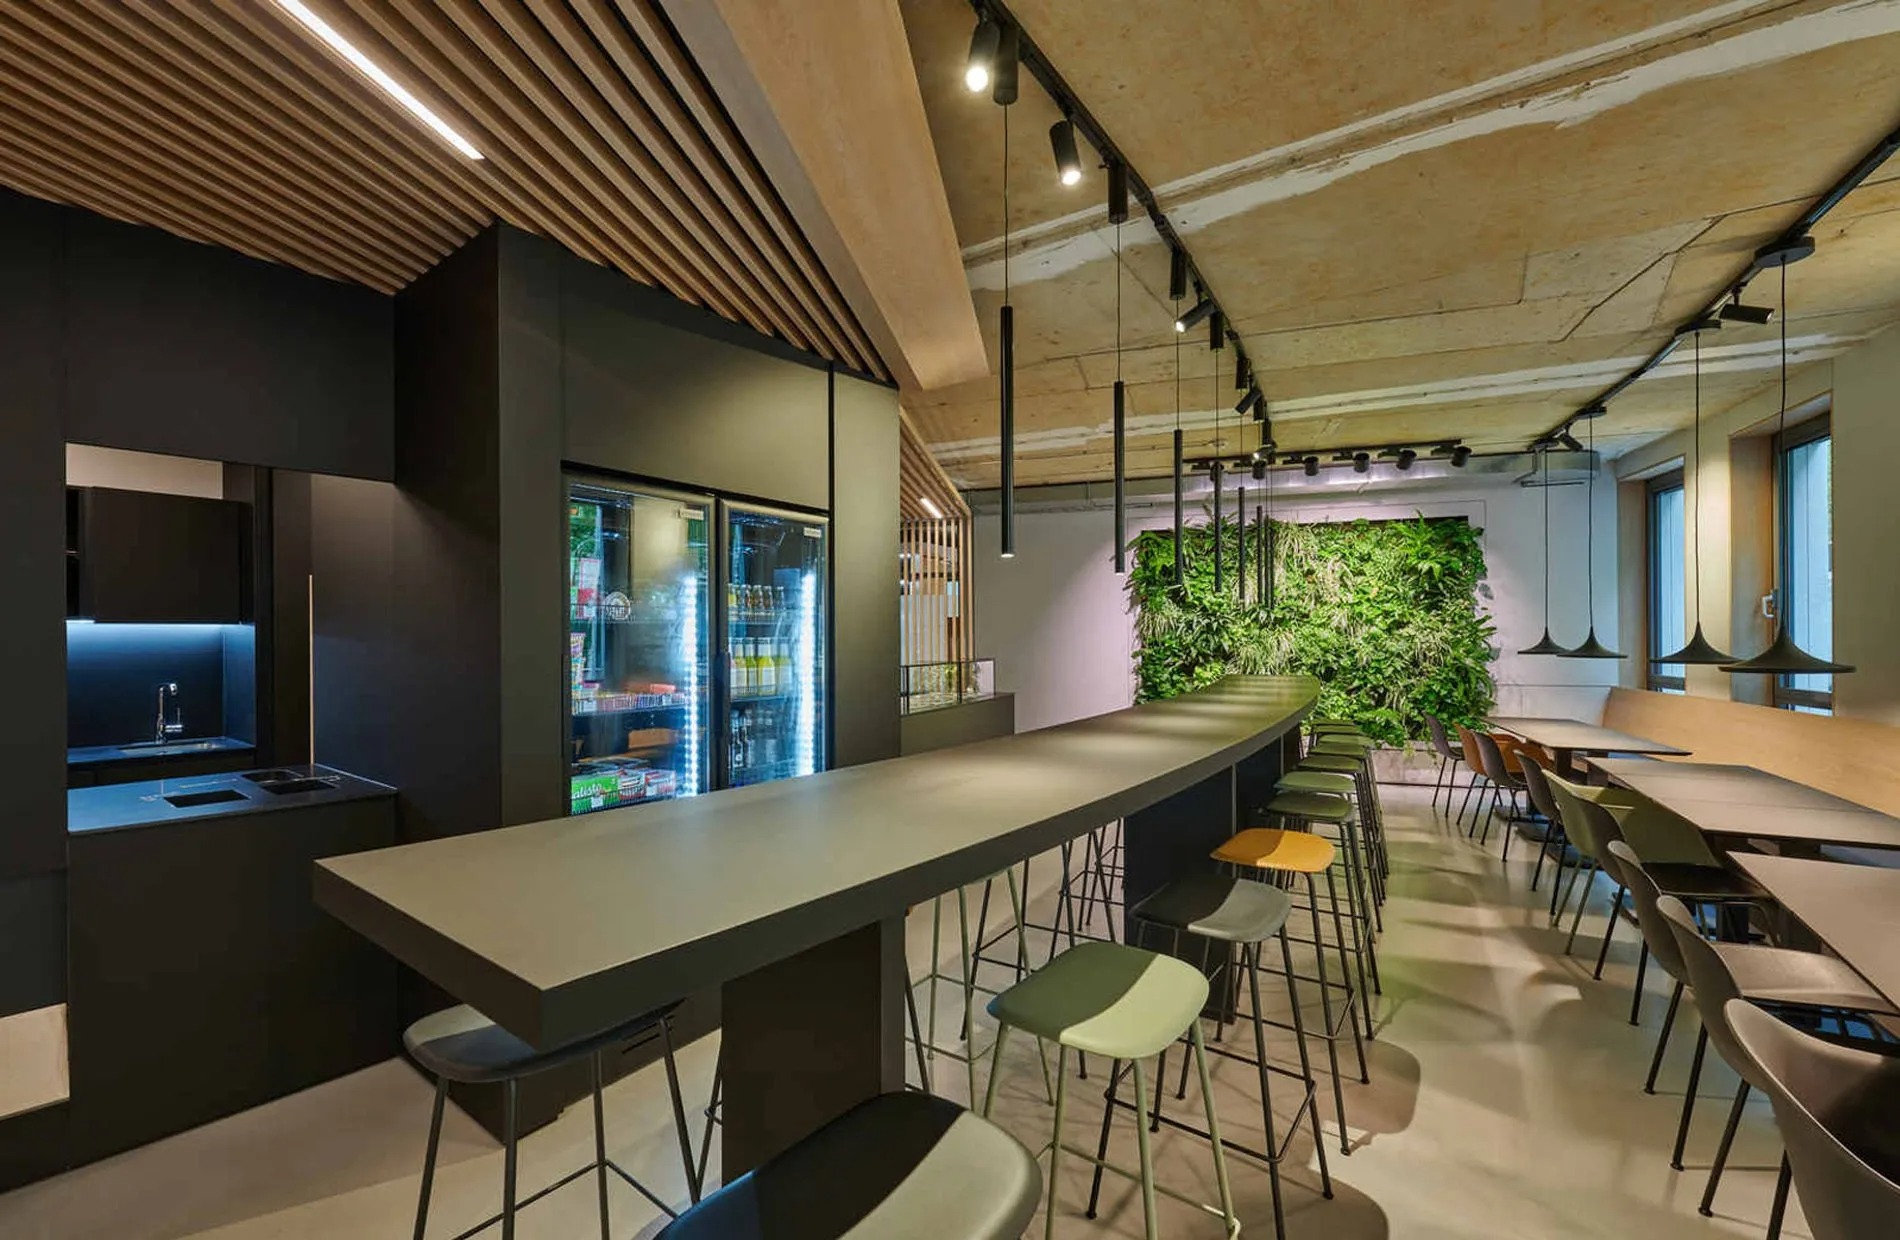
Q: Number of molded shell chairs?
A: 9